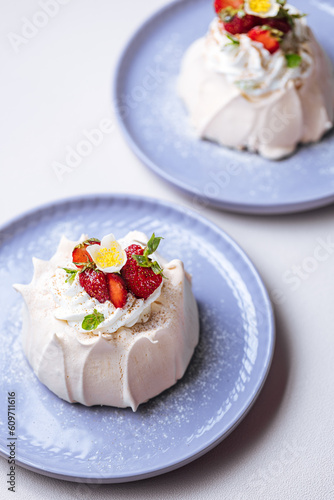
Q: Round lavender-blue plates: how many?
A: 2